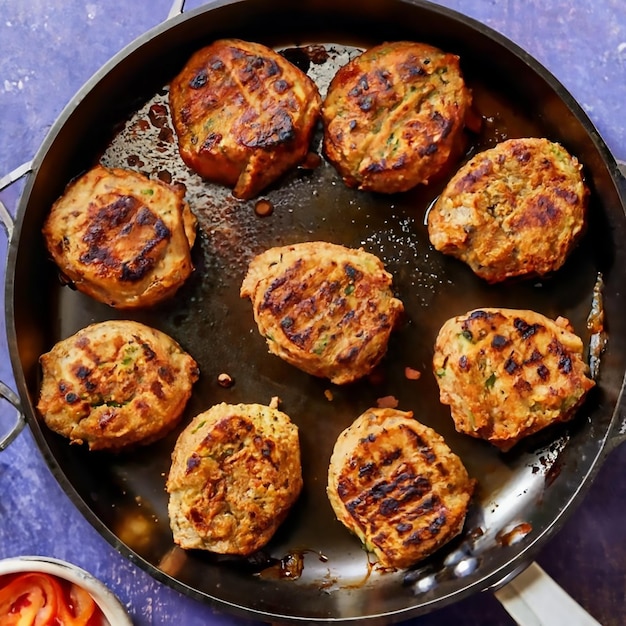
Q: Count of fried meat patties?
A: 9